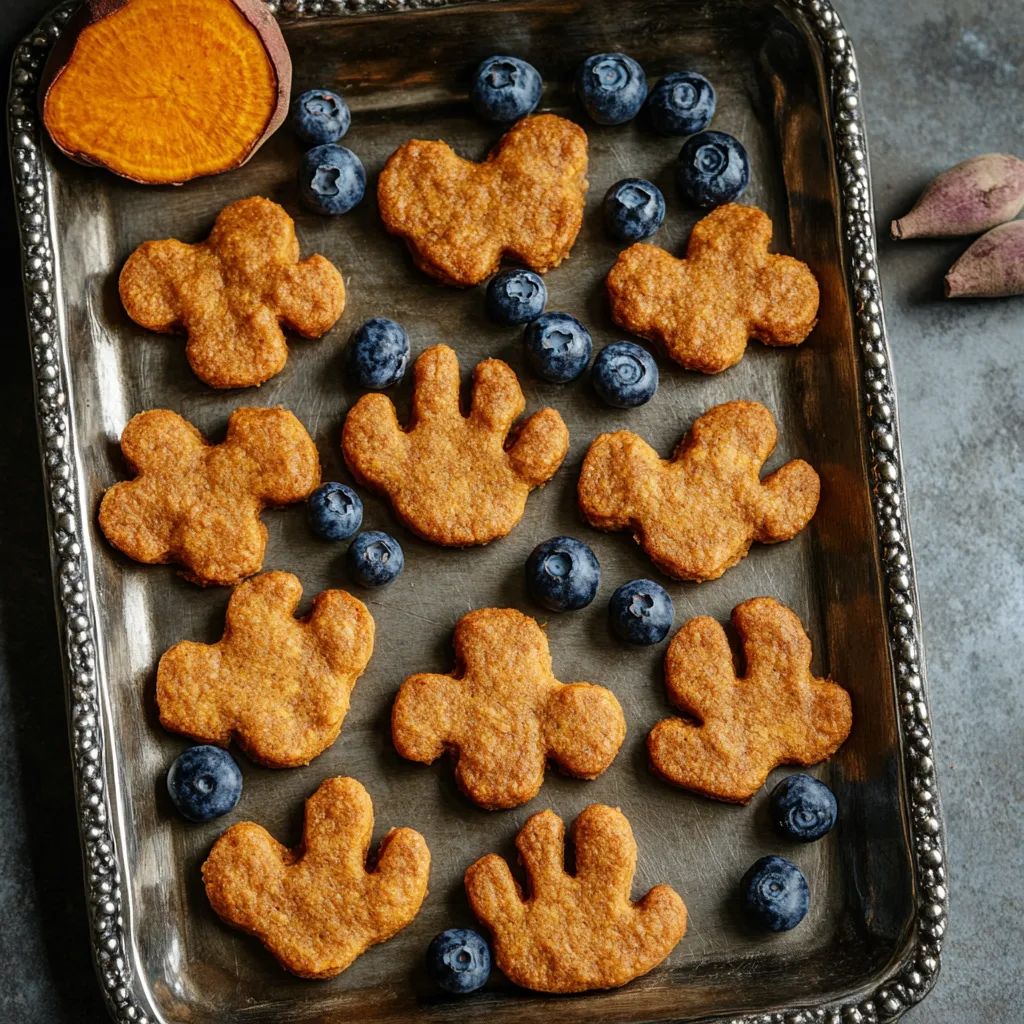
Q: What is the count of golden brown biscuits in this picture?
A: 11